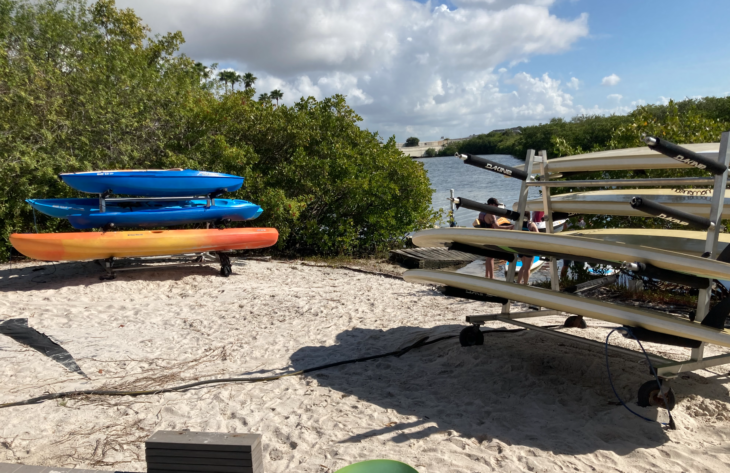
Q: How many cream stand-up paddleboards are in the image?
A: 5